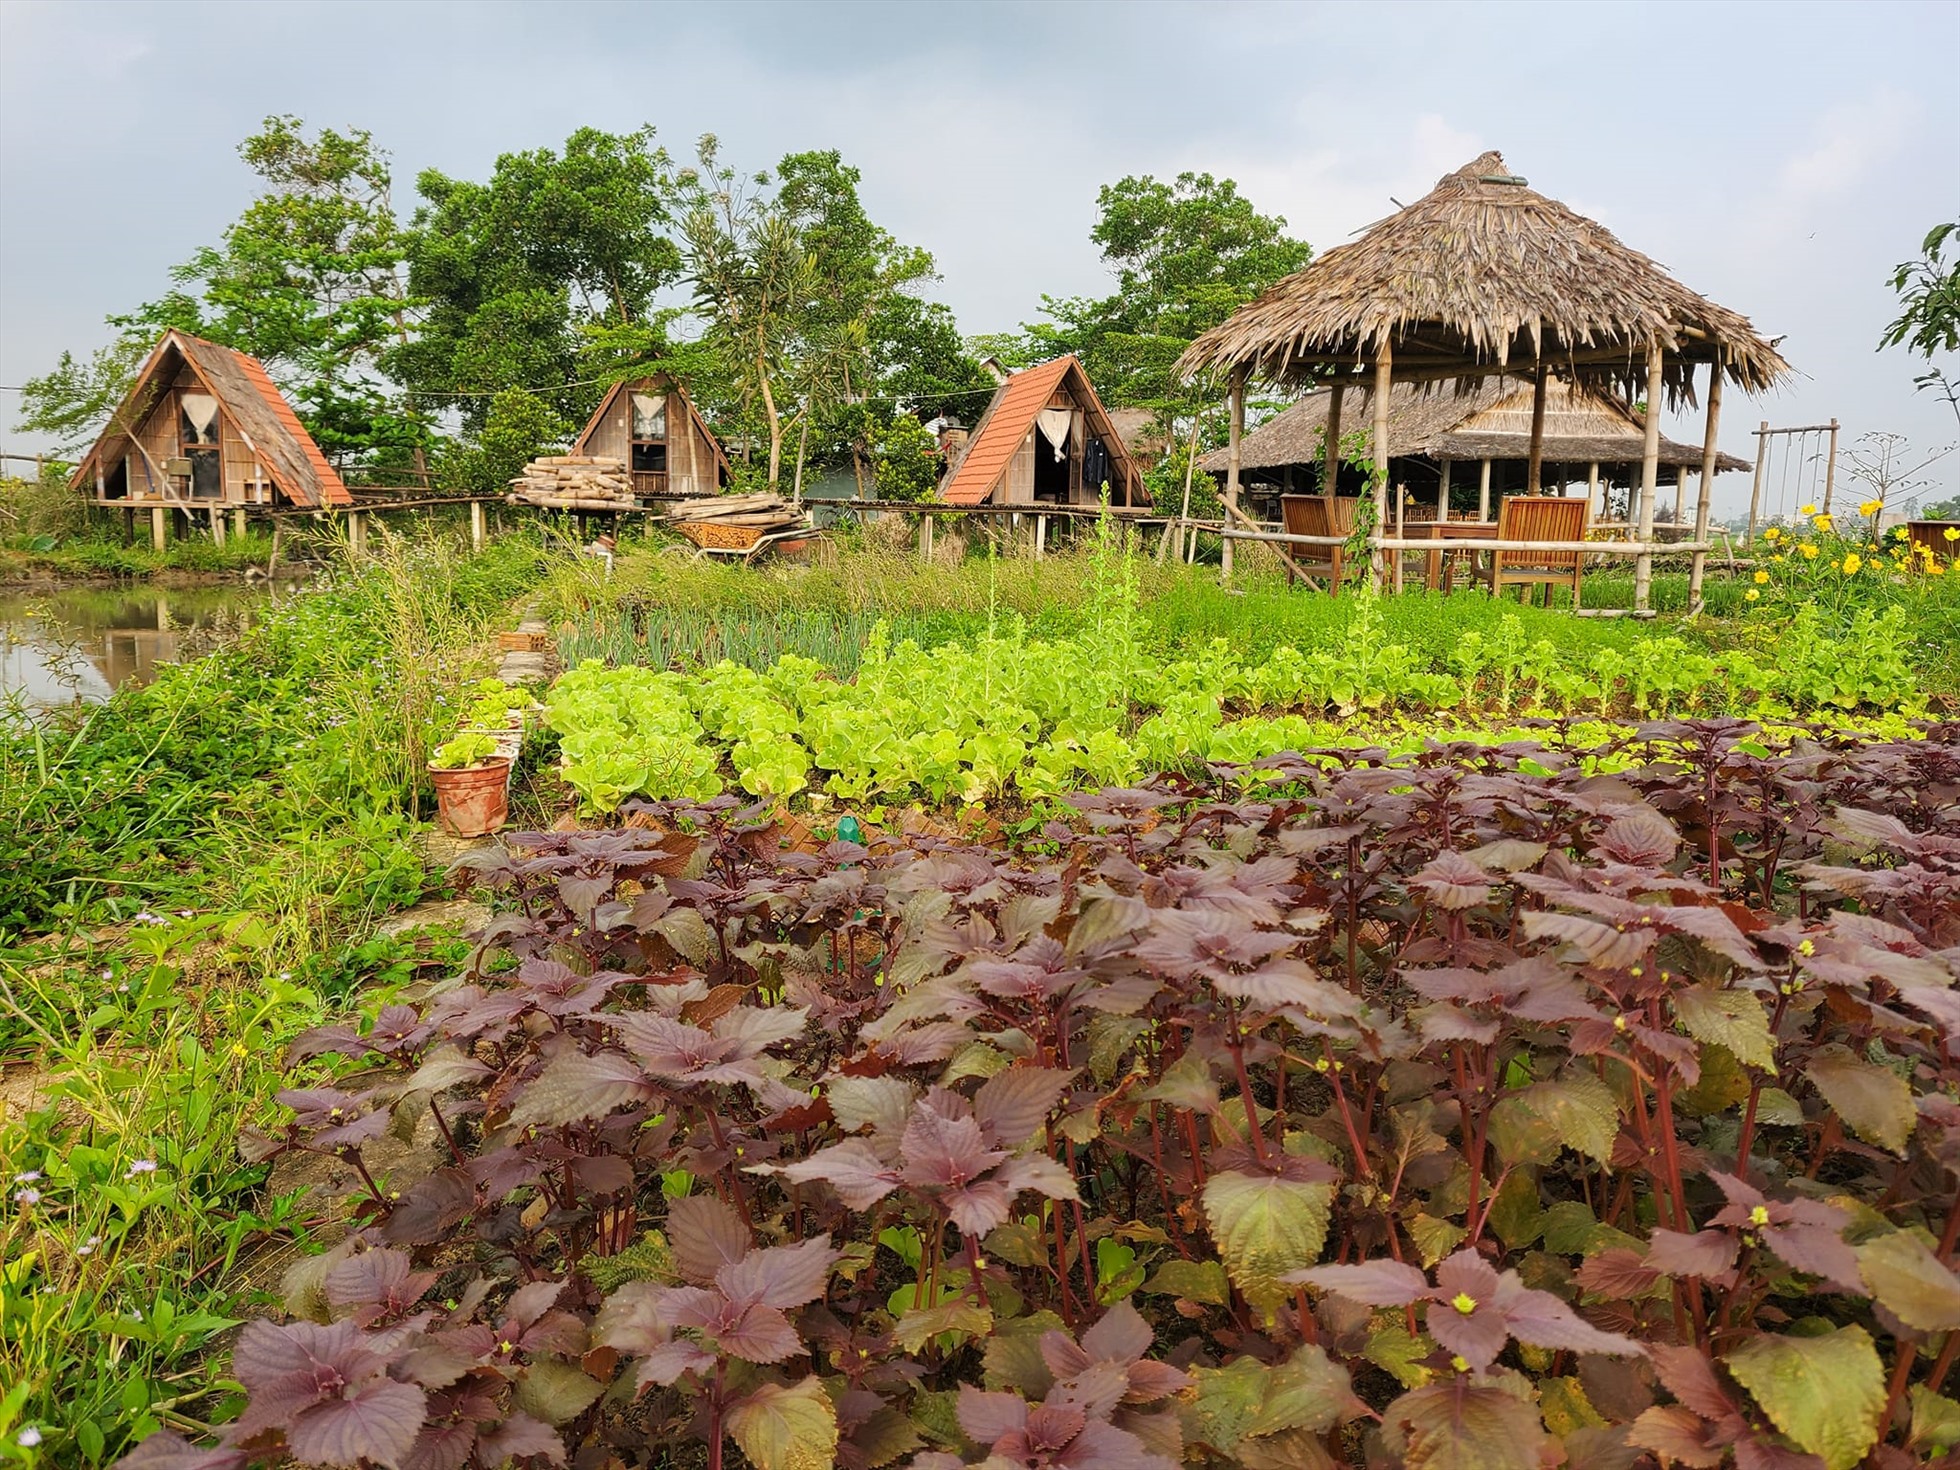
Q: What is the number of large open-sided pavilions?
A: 2